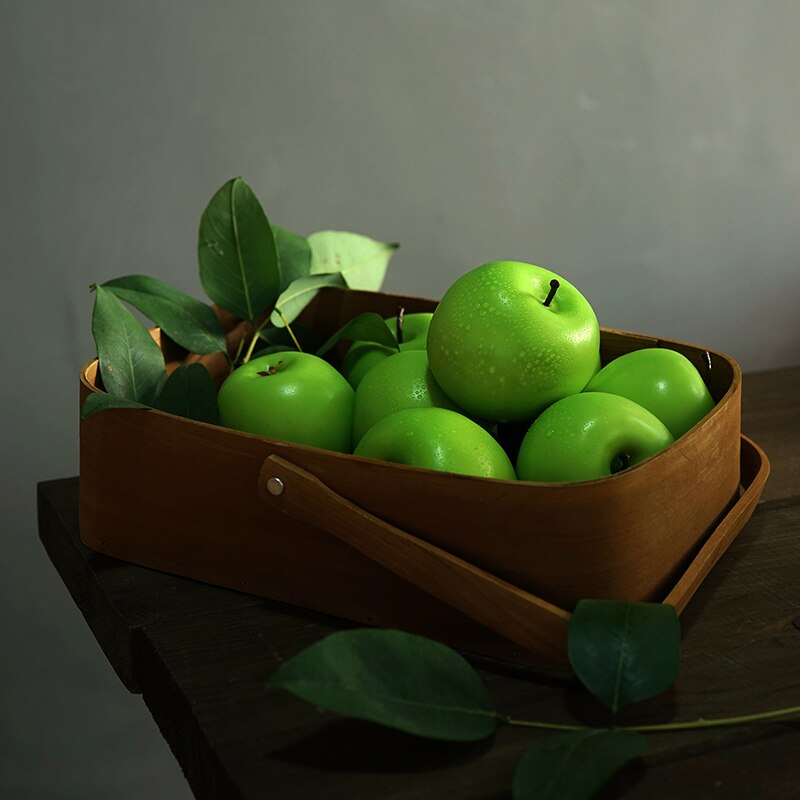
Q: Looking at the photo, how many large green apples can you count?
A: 7